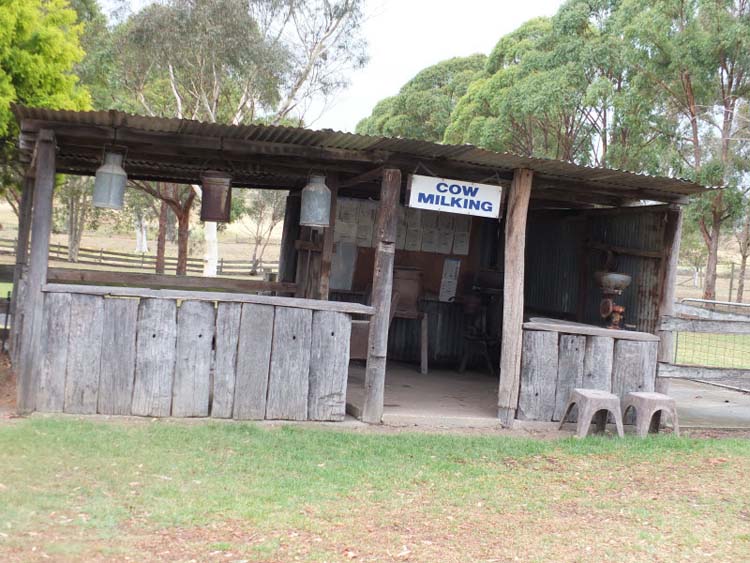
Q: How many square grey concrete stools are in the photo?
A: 2